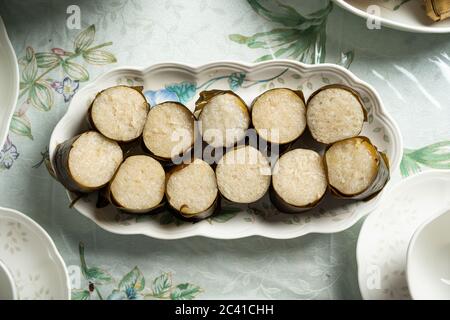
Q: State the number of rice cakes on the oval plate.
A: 11